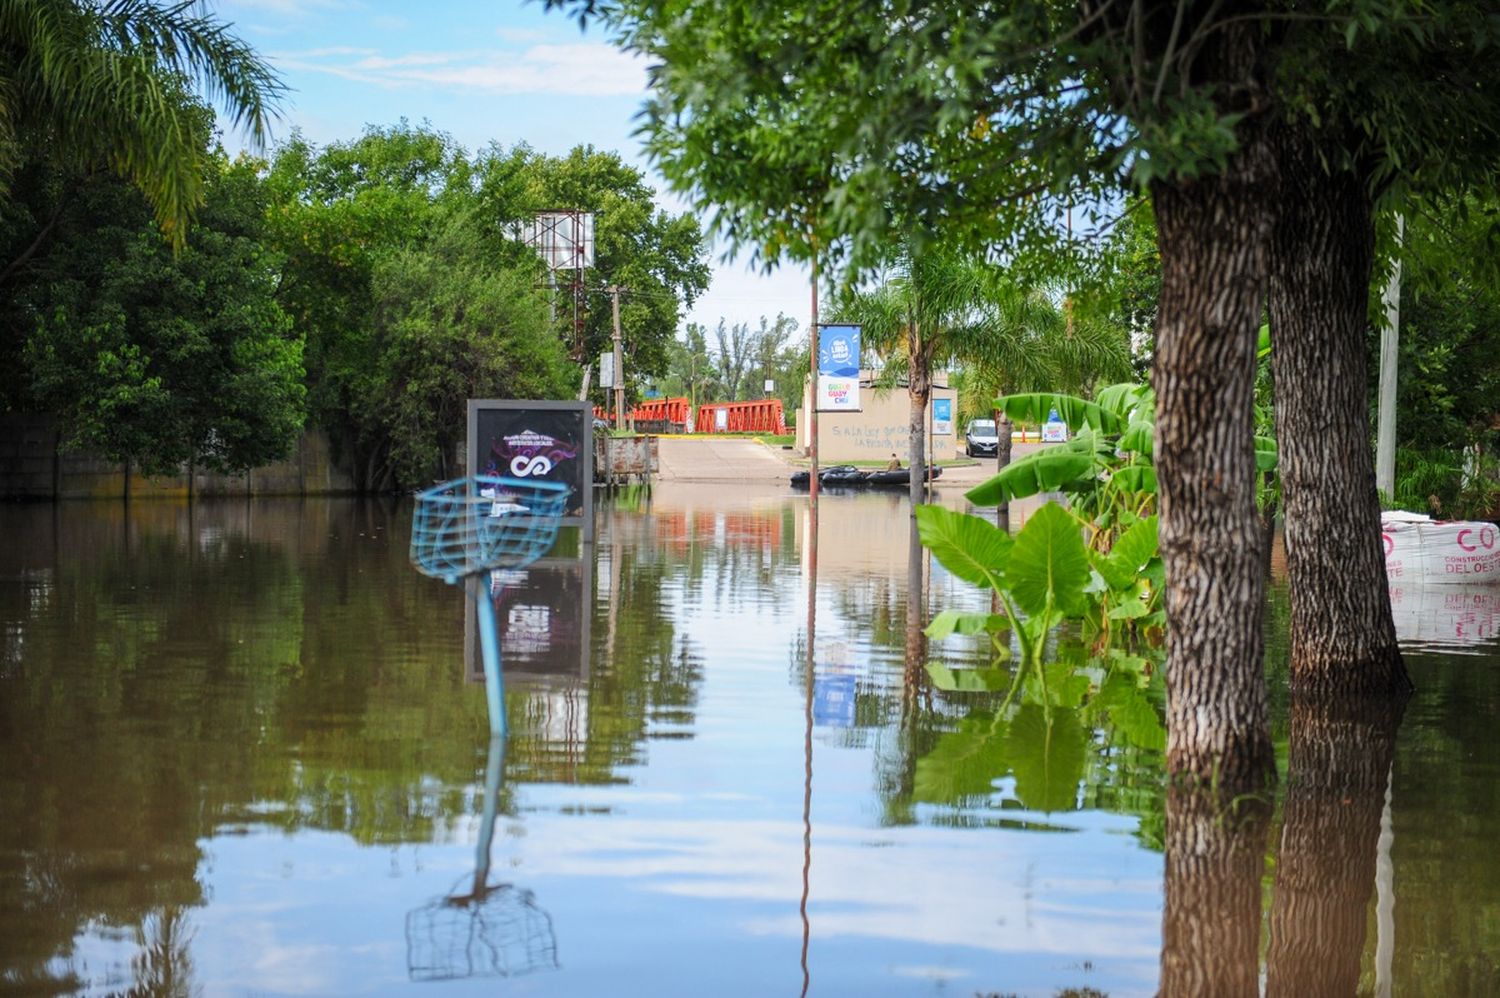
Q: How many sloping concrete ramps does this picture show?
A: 1